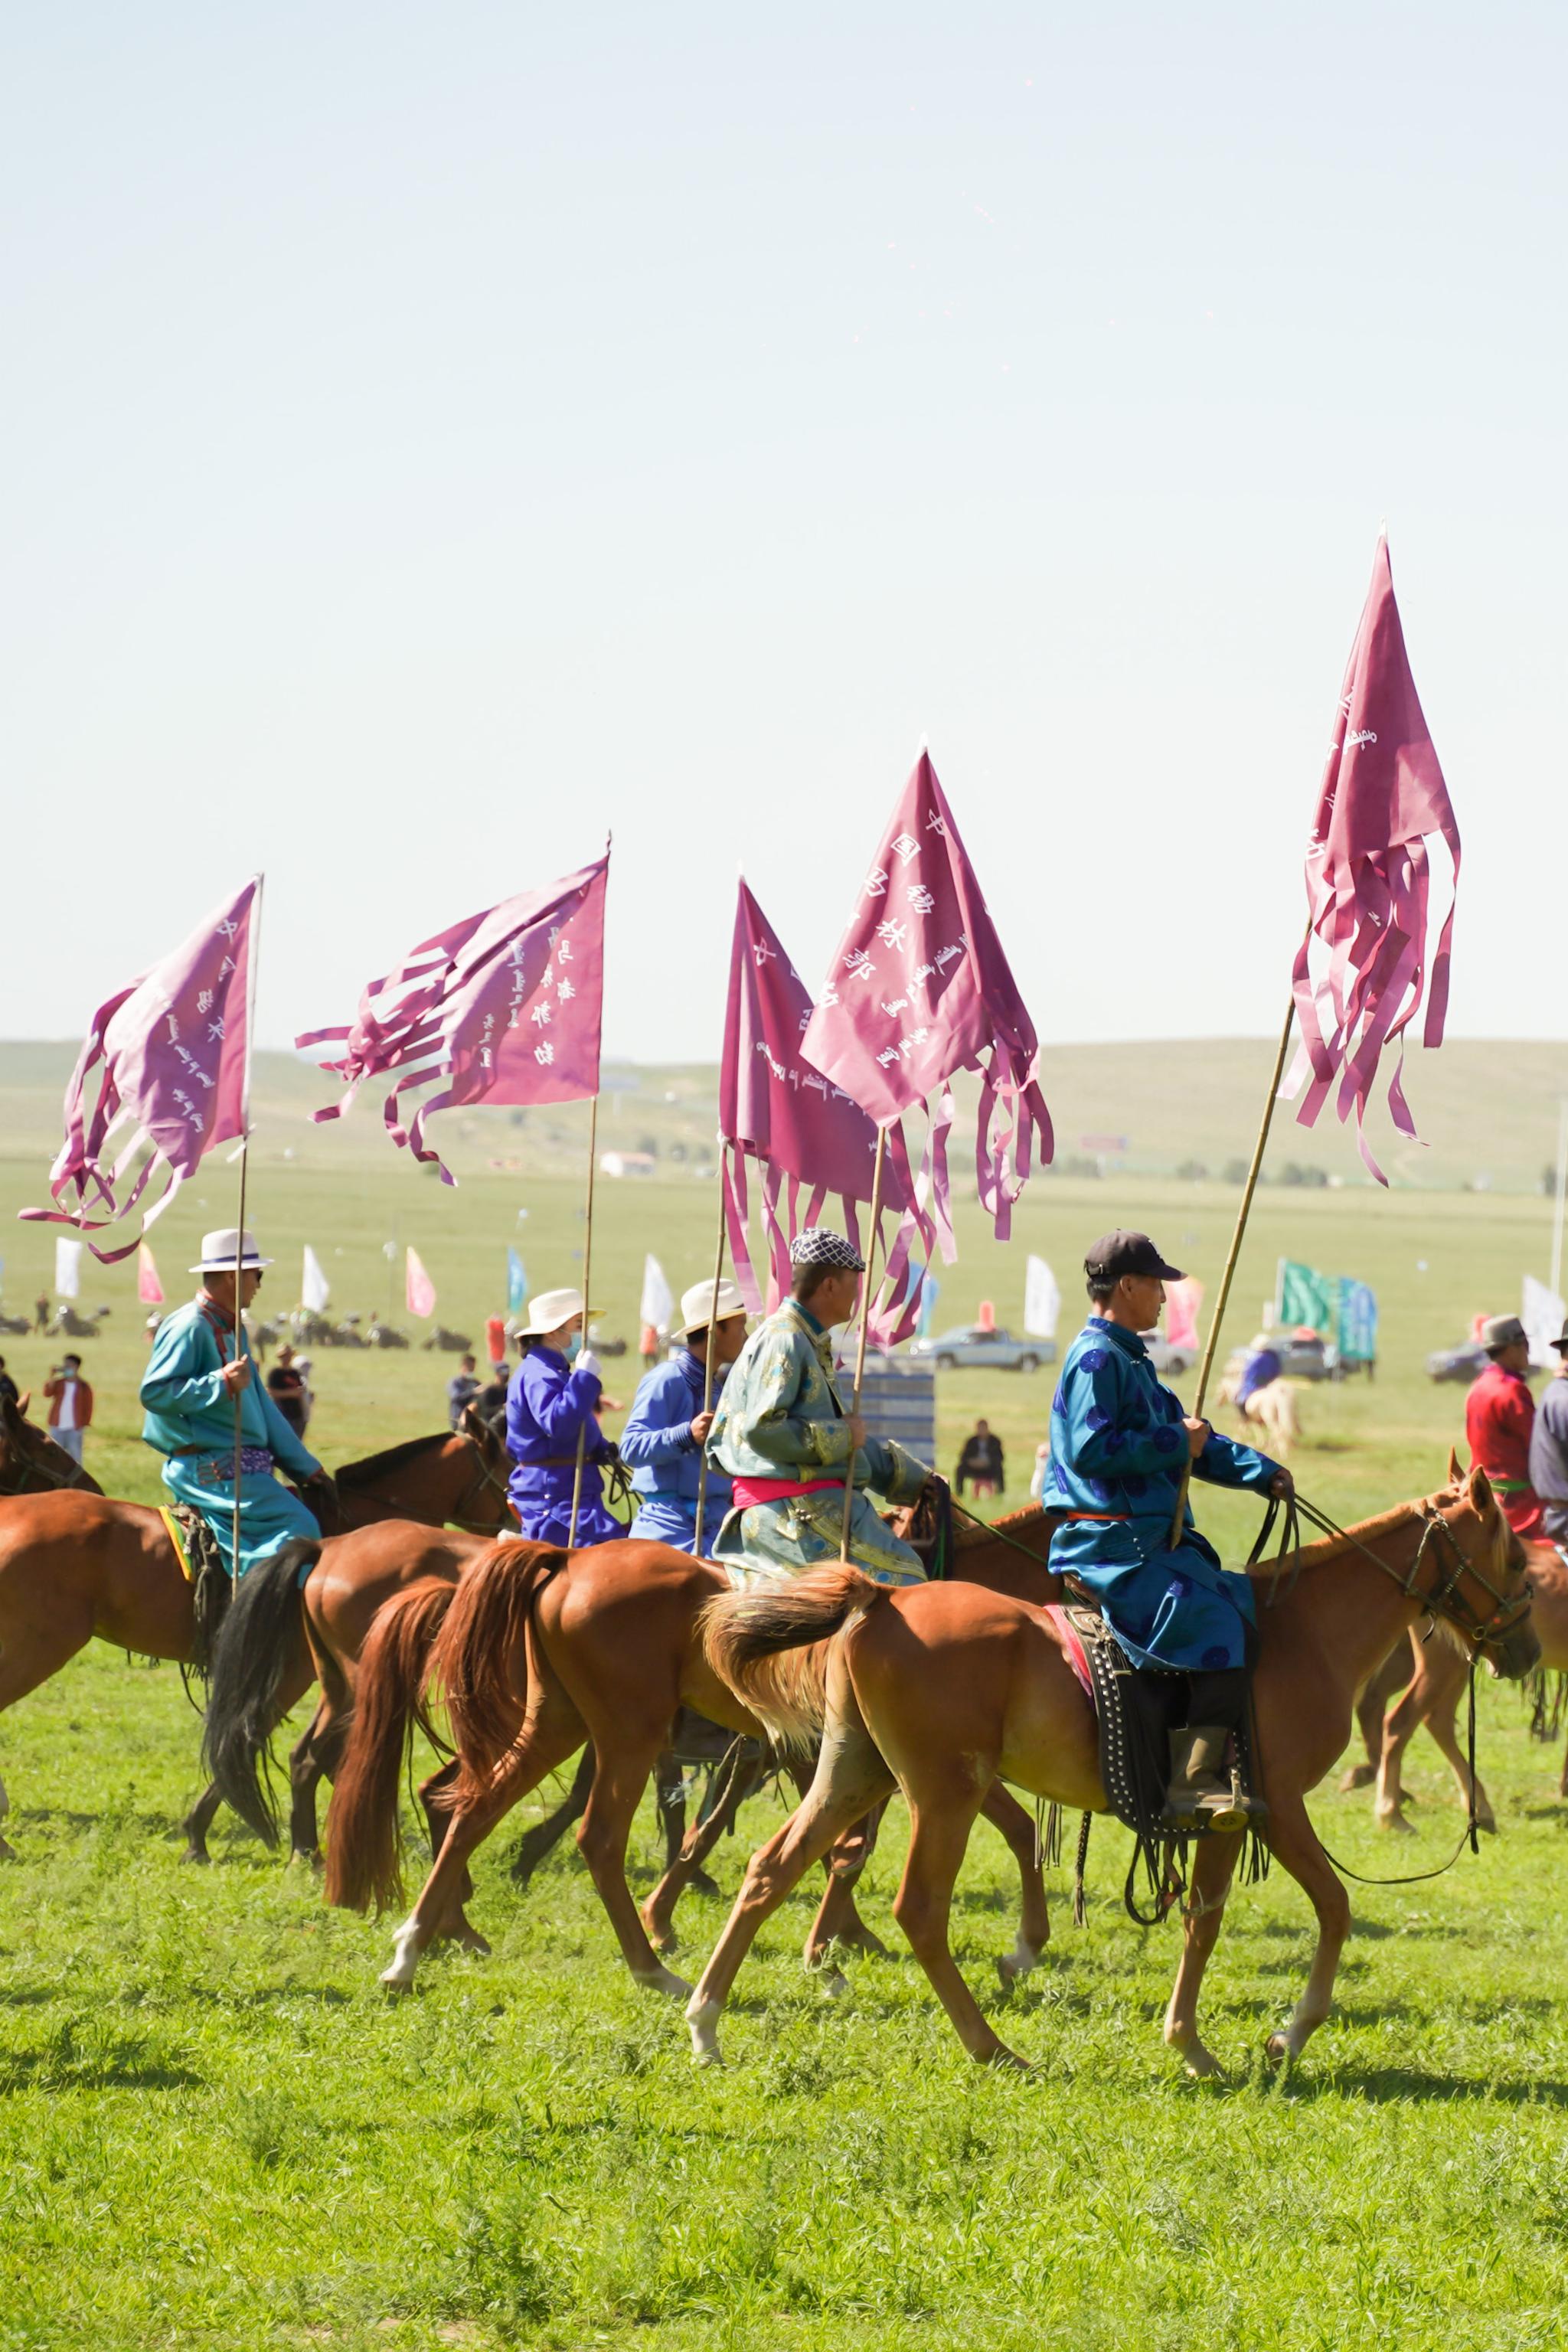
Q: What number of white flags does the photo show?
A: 5